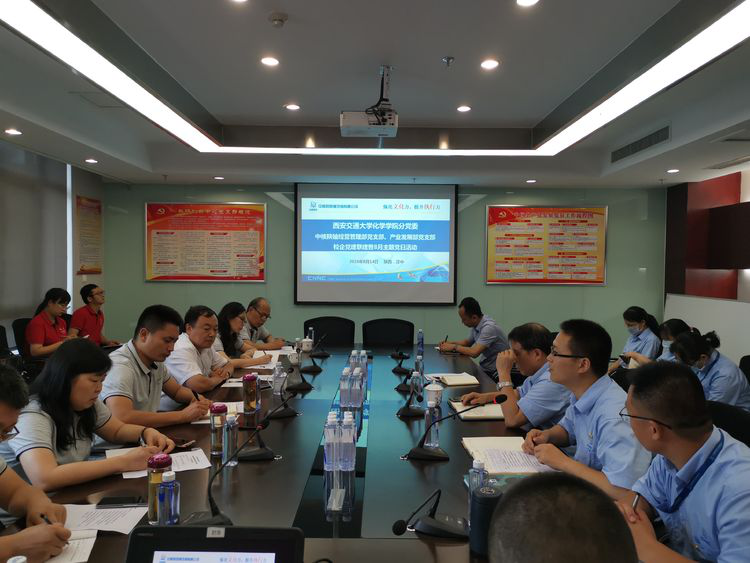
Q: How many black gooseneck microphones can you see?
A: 12